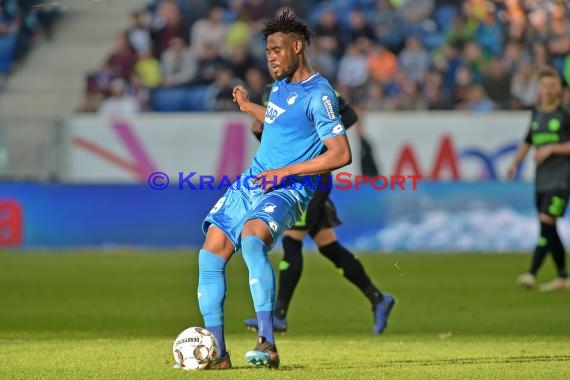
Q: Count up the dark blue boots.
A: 2